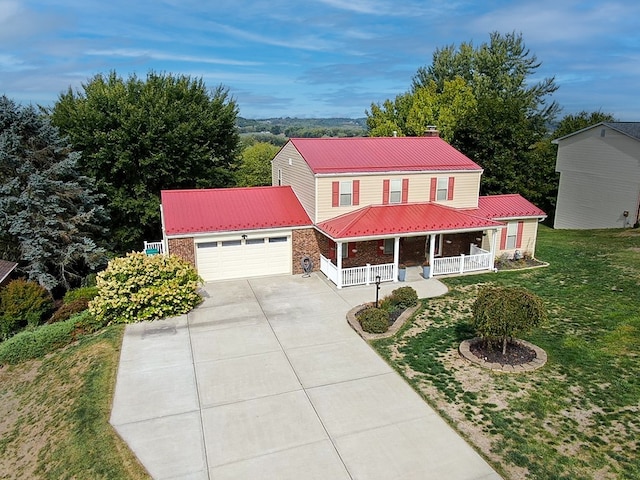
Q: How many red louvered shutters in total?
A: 11